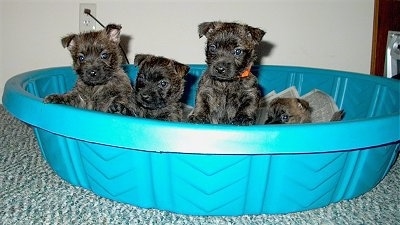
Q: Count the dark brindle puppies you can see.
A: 4